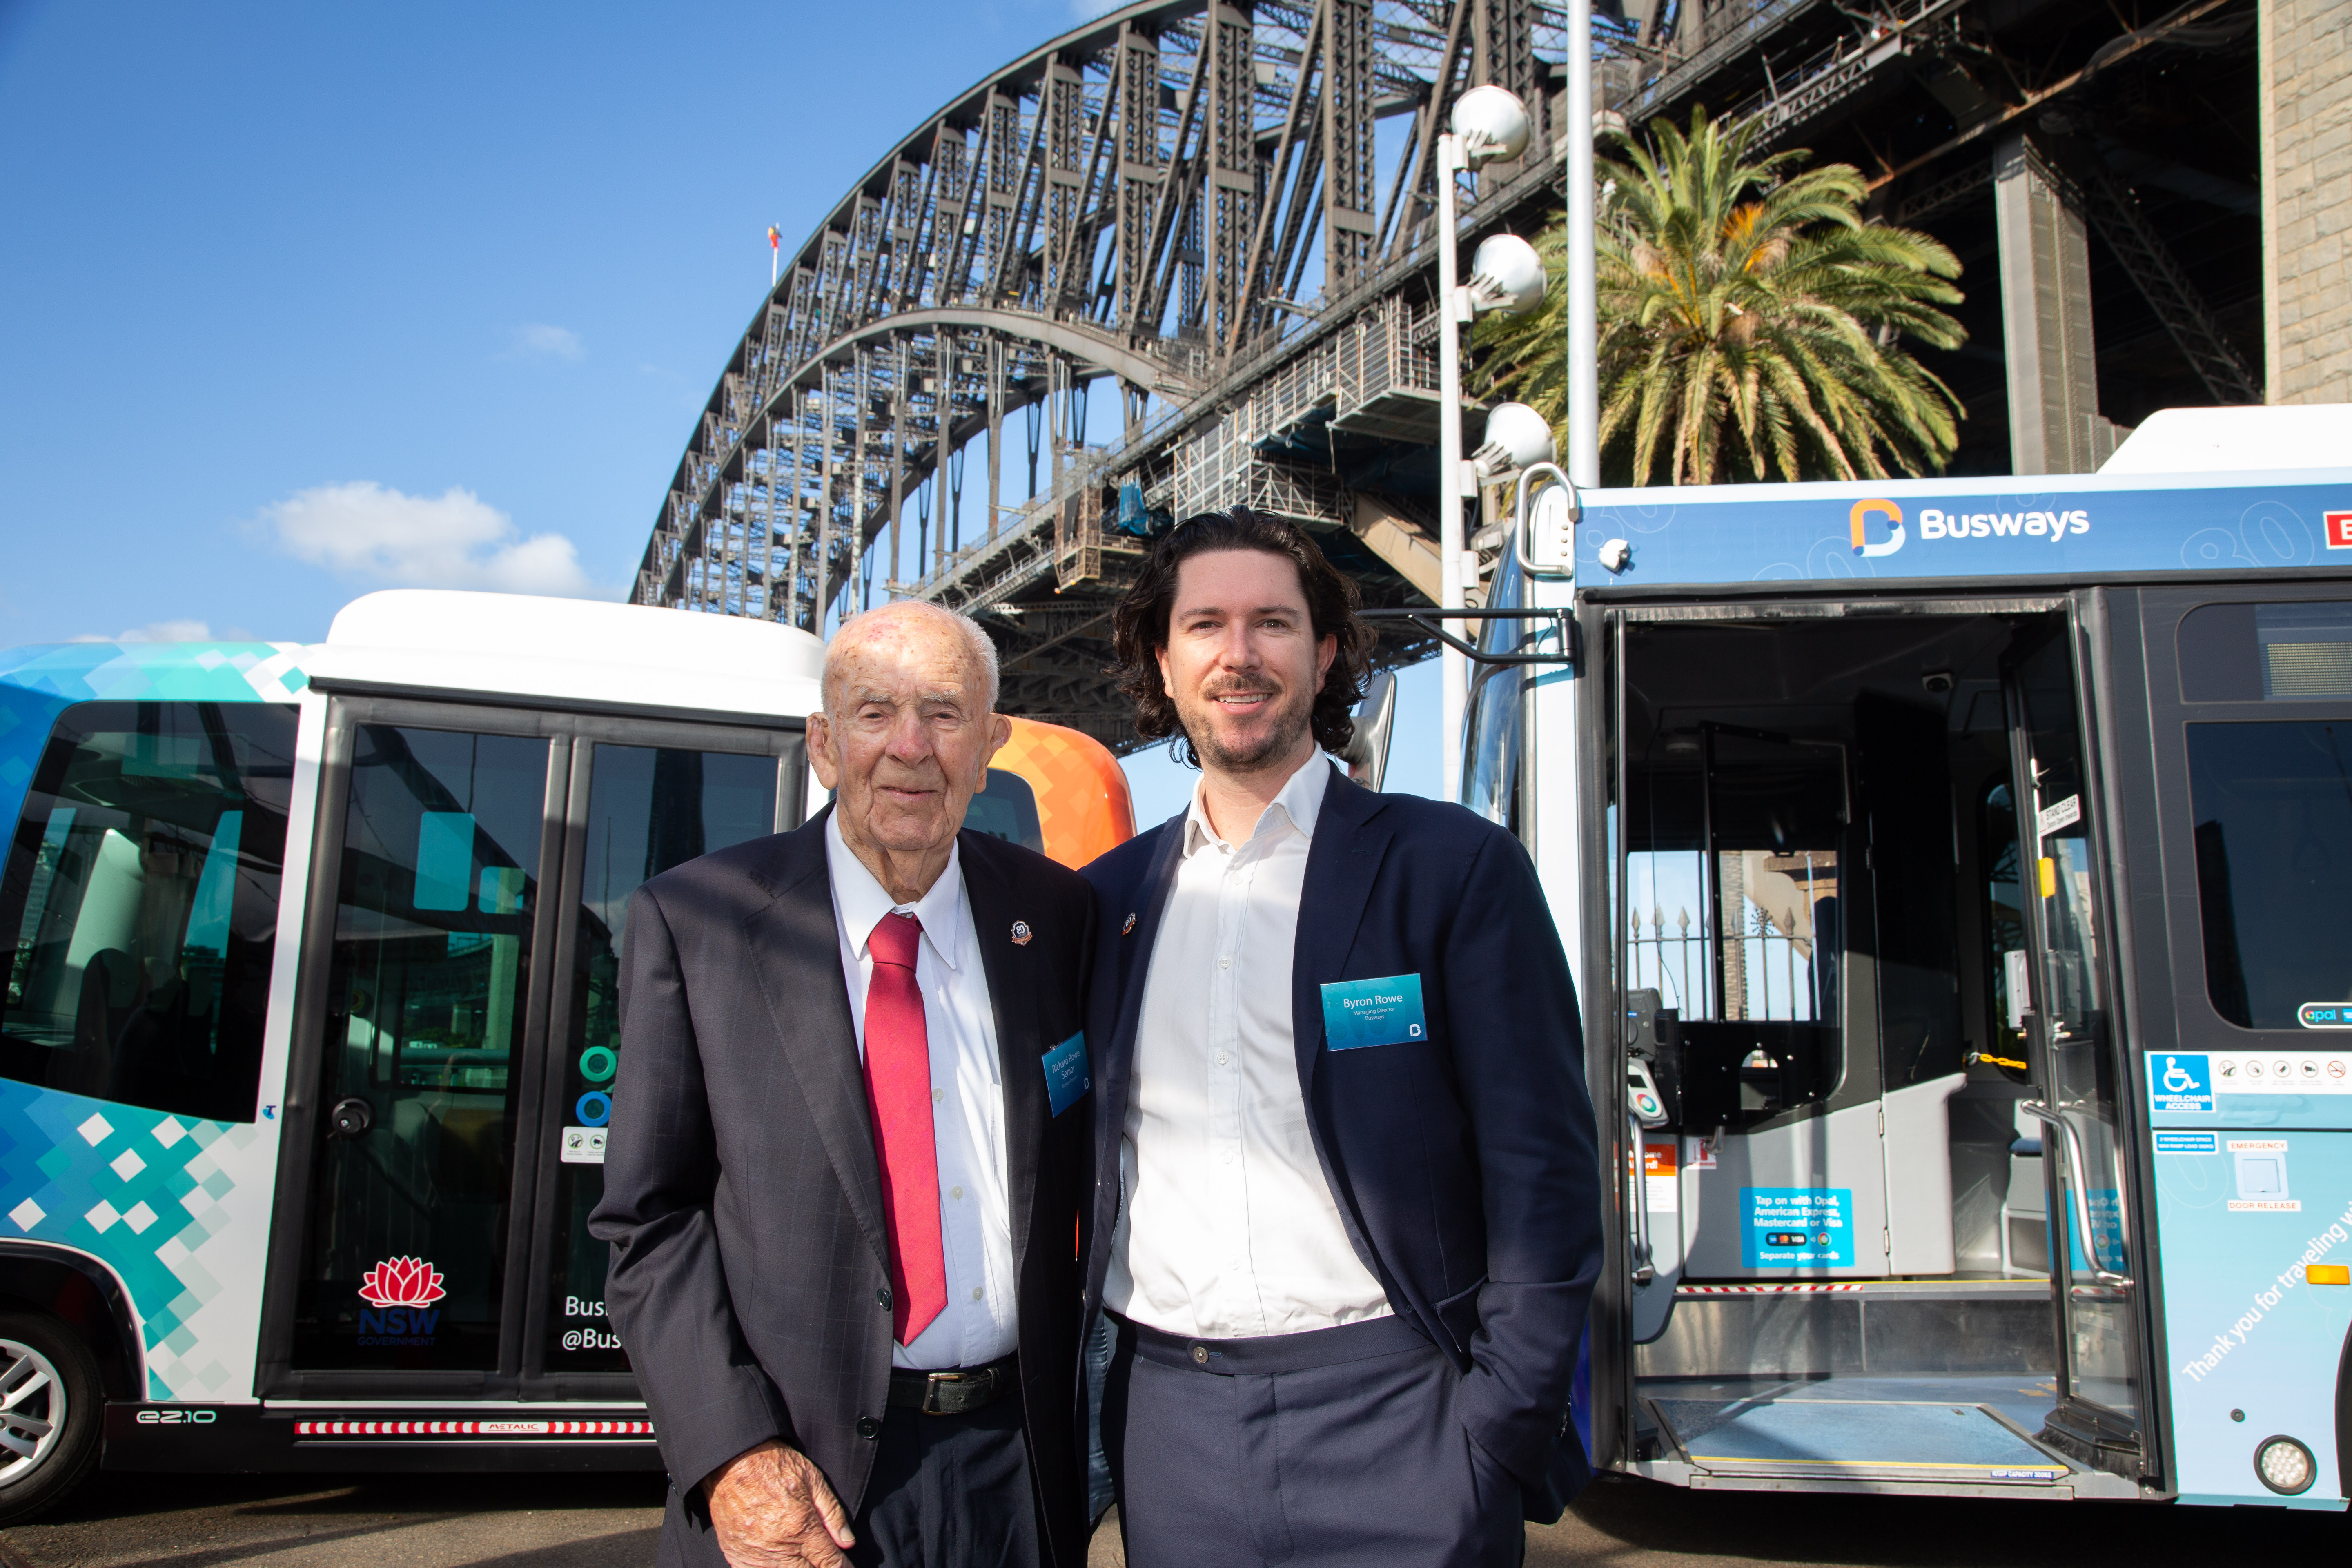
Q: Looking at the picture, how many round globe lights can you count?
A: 3